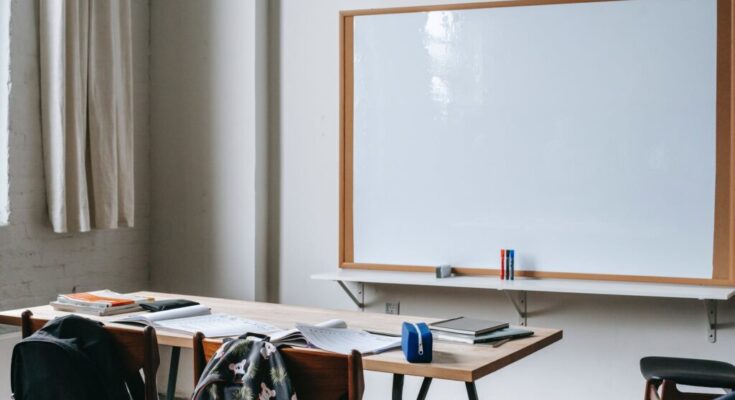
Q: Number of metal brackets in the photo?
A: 3